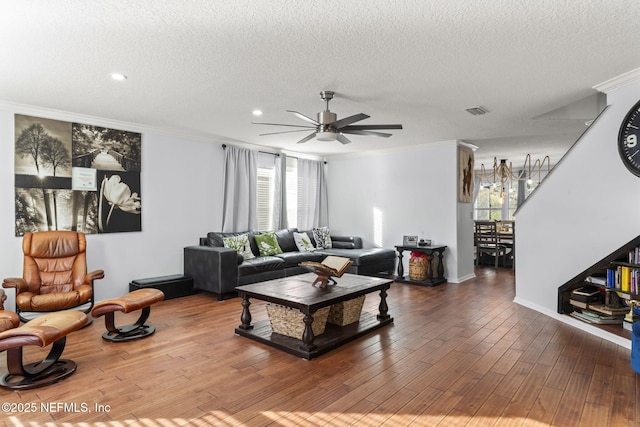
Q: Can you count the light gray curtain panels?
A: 3